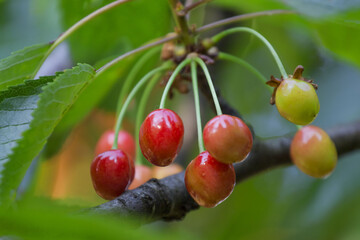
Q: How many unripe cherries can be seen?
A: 2